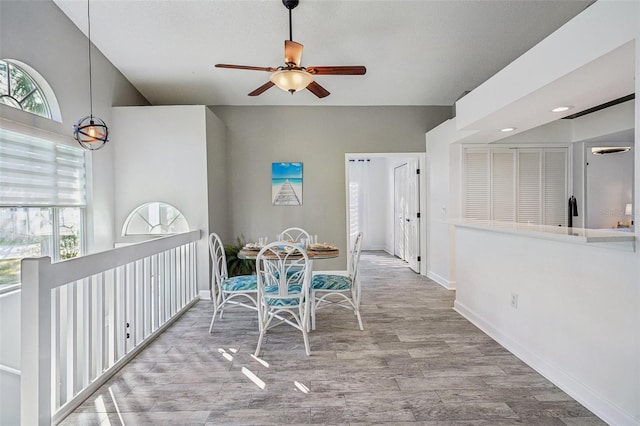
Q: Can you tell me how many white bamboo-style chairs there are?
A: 4